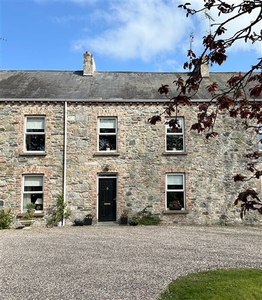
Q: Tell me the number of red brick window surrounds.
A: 5